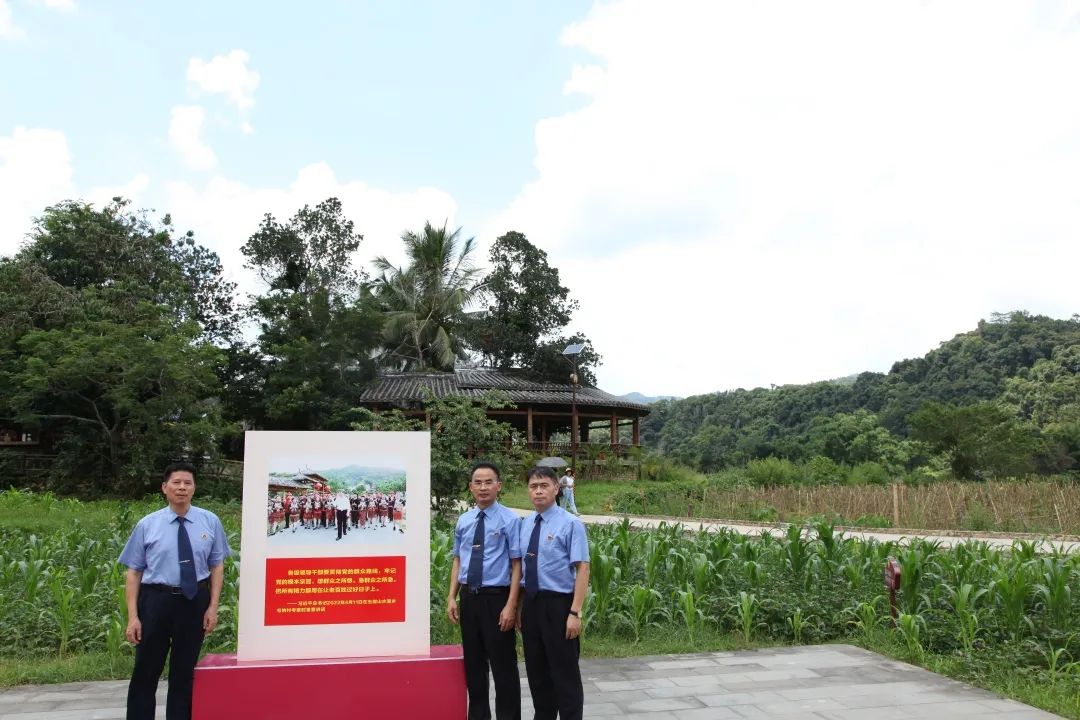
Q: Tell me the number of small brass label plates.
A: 0